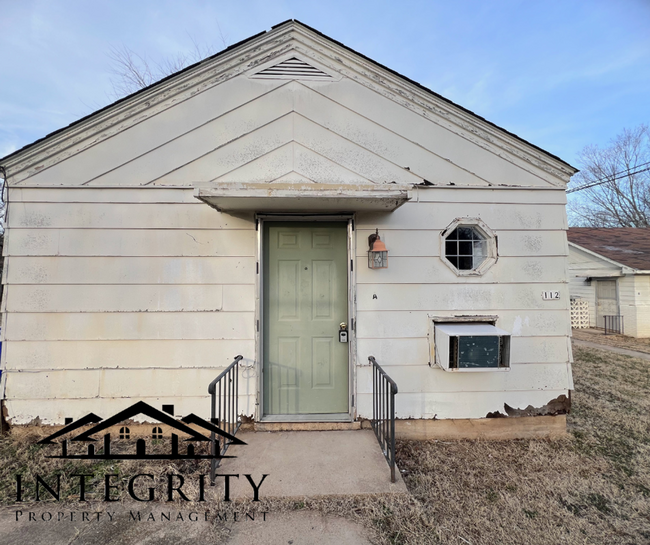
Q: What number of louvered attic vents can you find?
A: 1